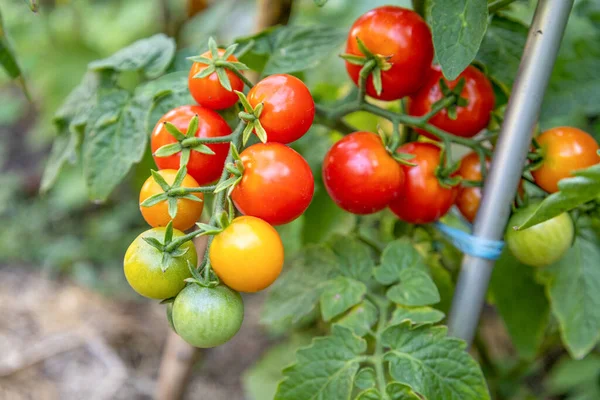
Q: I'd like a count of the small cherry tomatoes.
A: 15